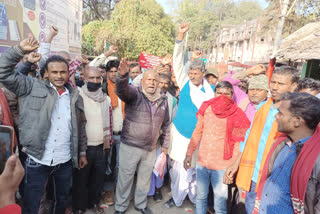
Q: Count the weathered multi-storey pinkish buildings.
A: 1